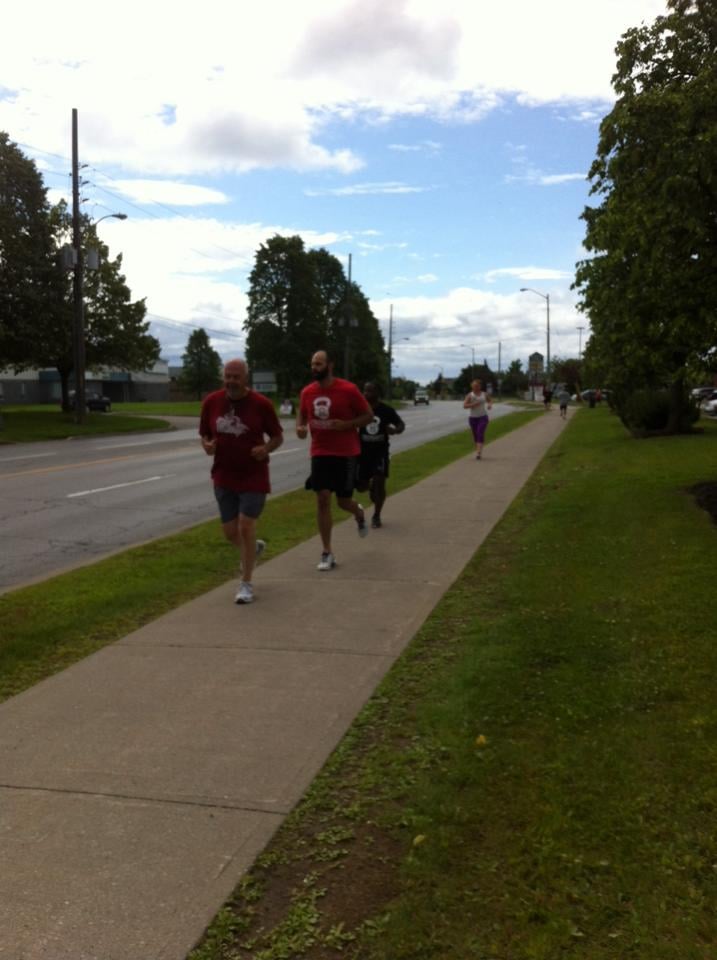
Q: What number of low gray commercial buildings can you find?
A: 1